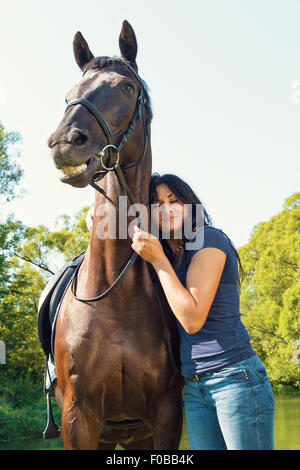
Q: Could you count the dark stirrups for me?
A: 1